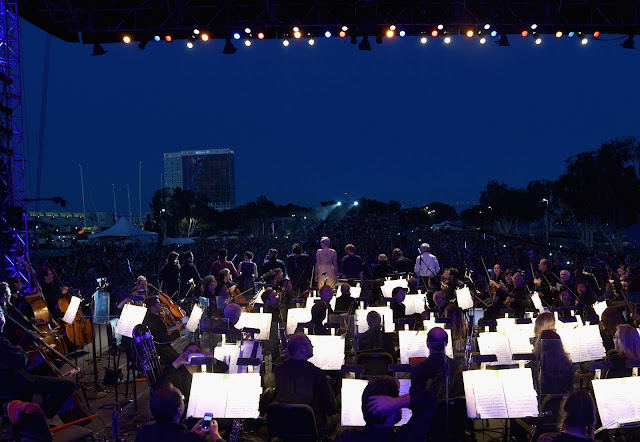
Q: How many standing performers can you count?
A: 11